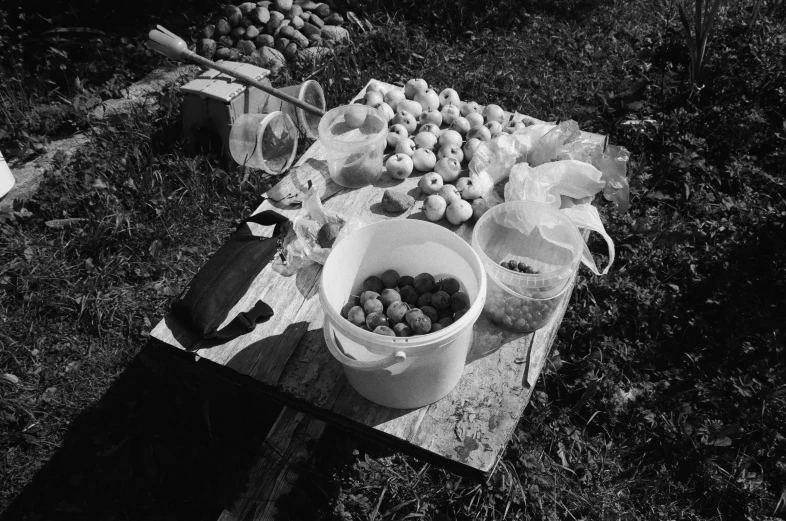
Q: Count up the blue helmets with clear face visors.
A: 0